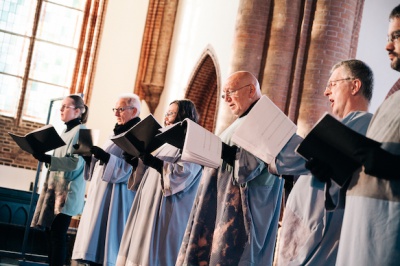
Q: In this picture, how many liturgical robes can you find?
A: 6